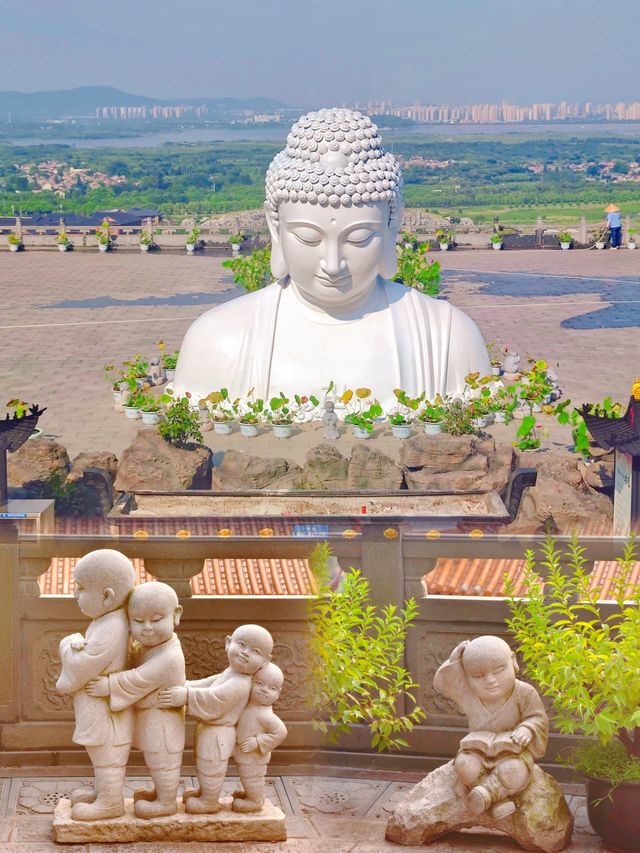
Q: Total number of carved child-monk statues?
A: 5